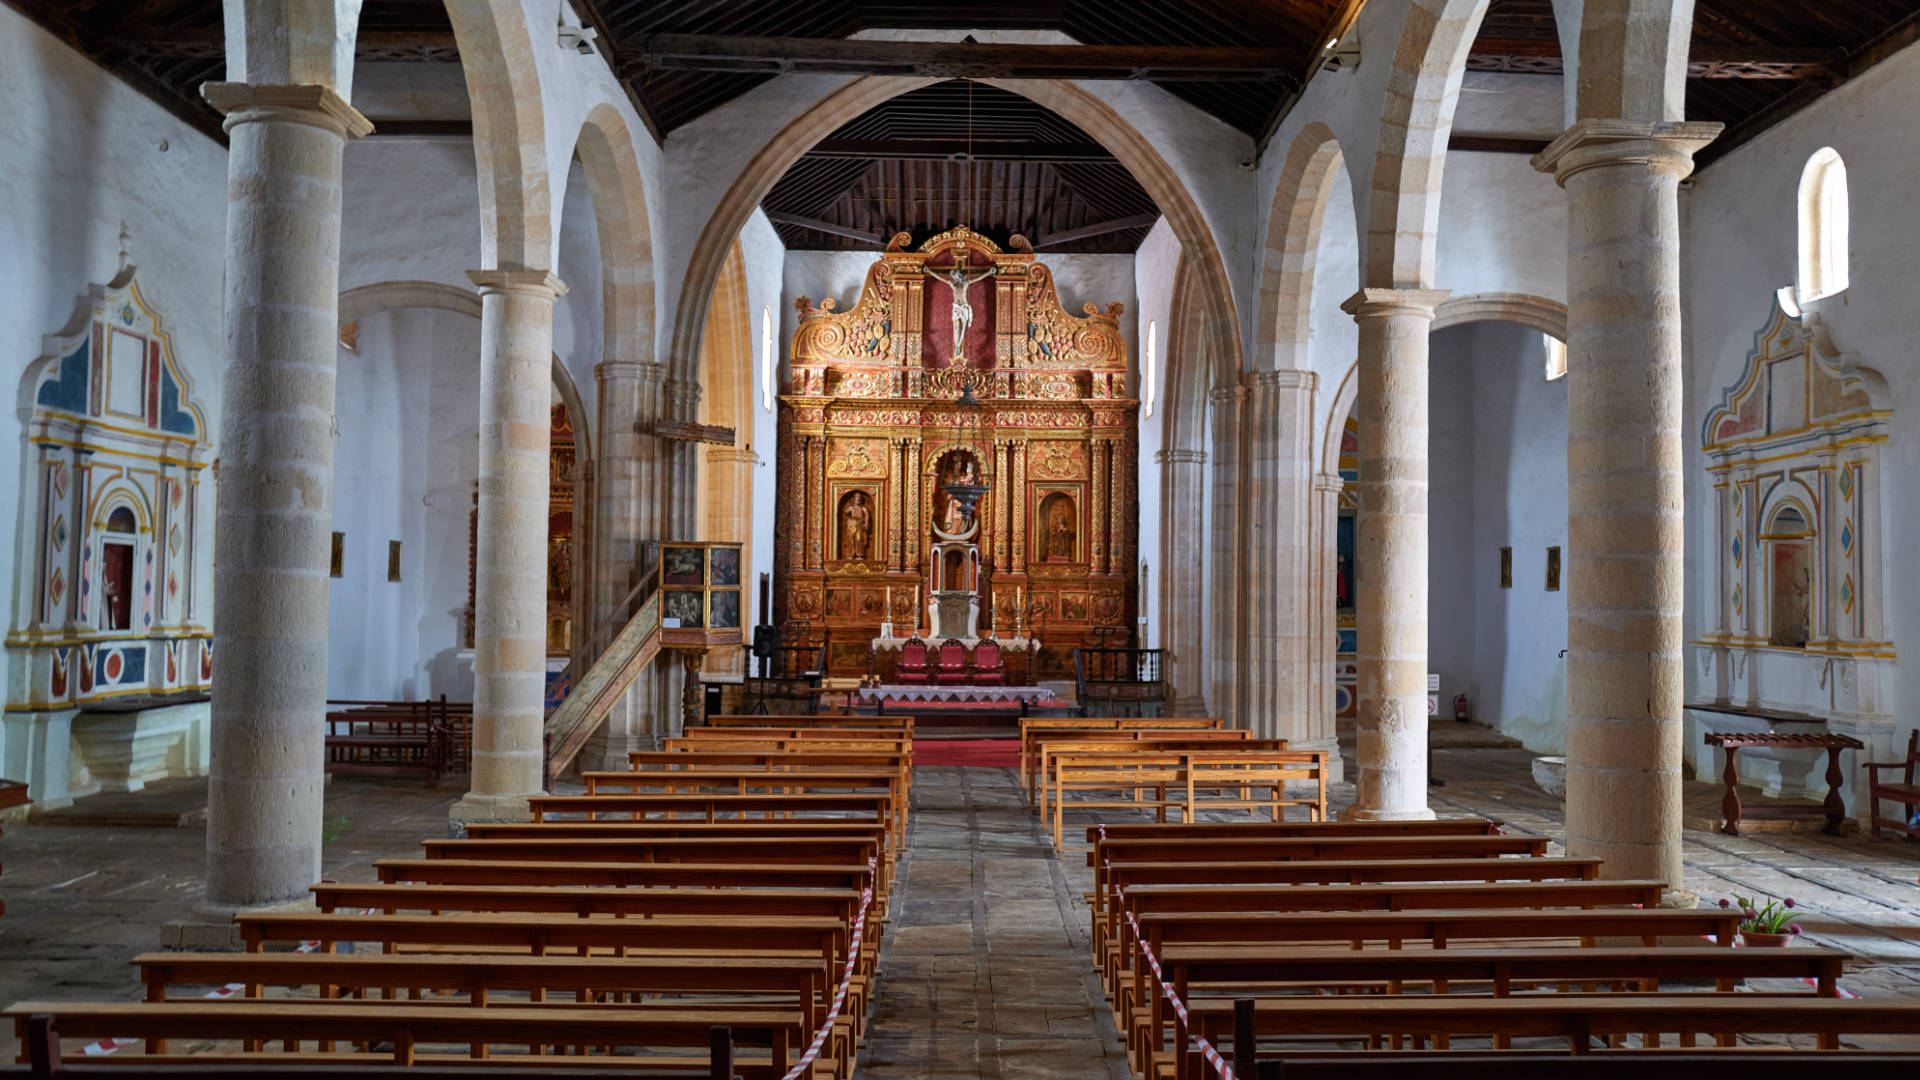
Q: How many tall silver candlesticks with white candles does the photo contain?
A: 4